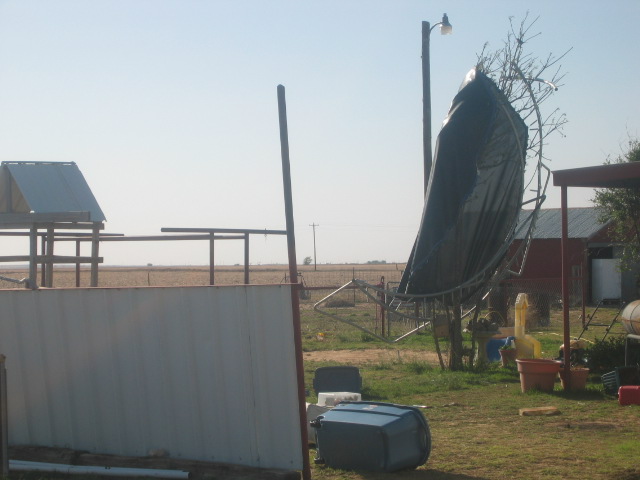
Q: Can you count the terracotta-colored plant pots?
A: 3